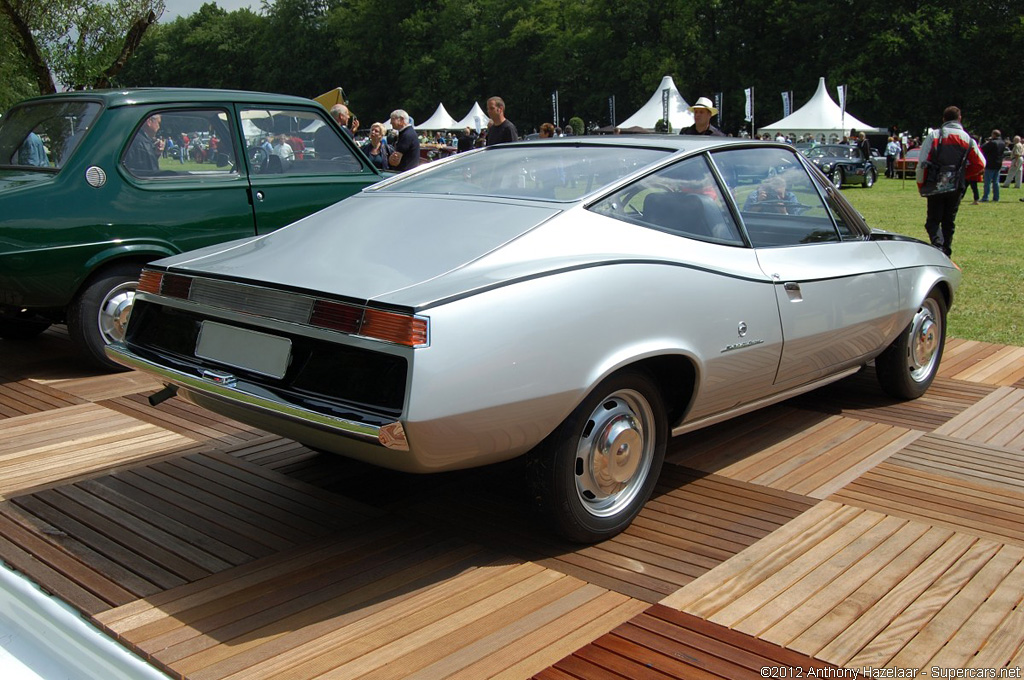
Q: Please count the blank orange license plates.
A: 0